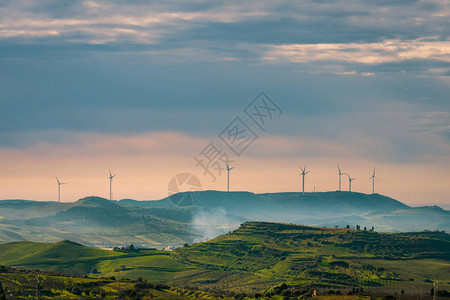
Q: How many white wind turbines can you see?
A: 7